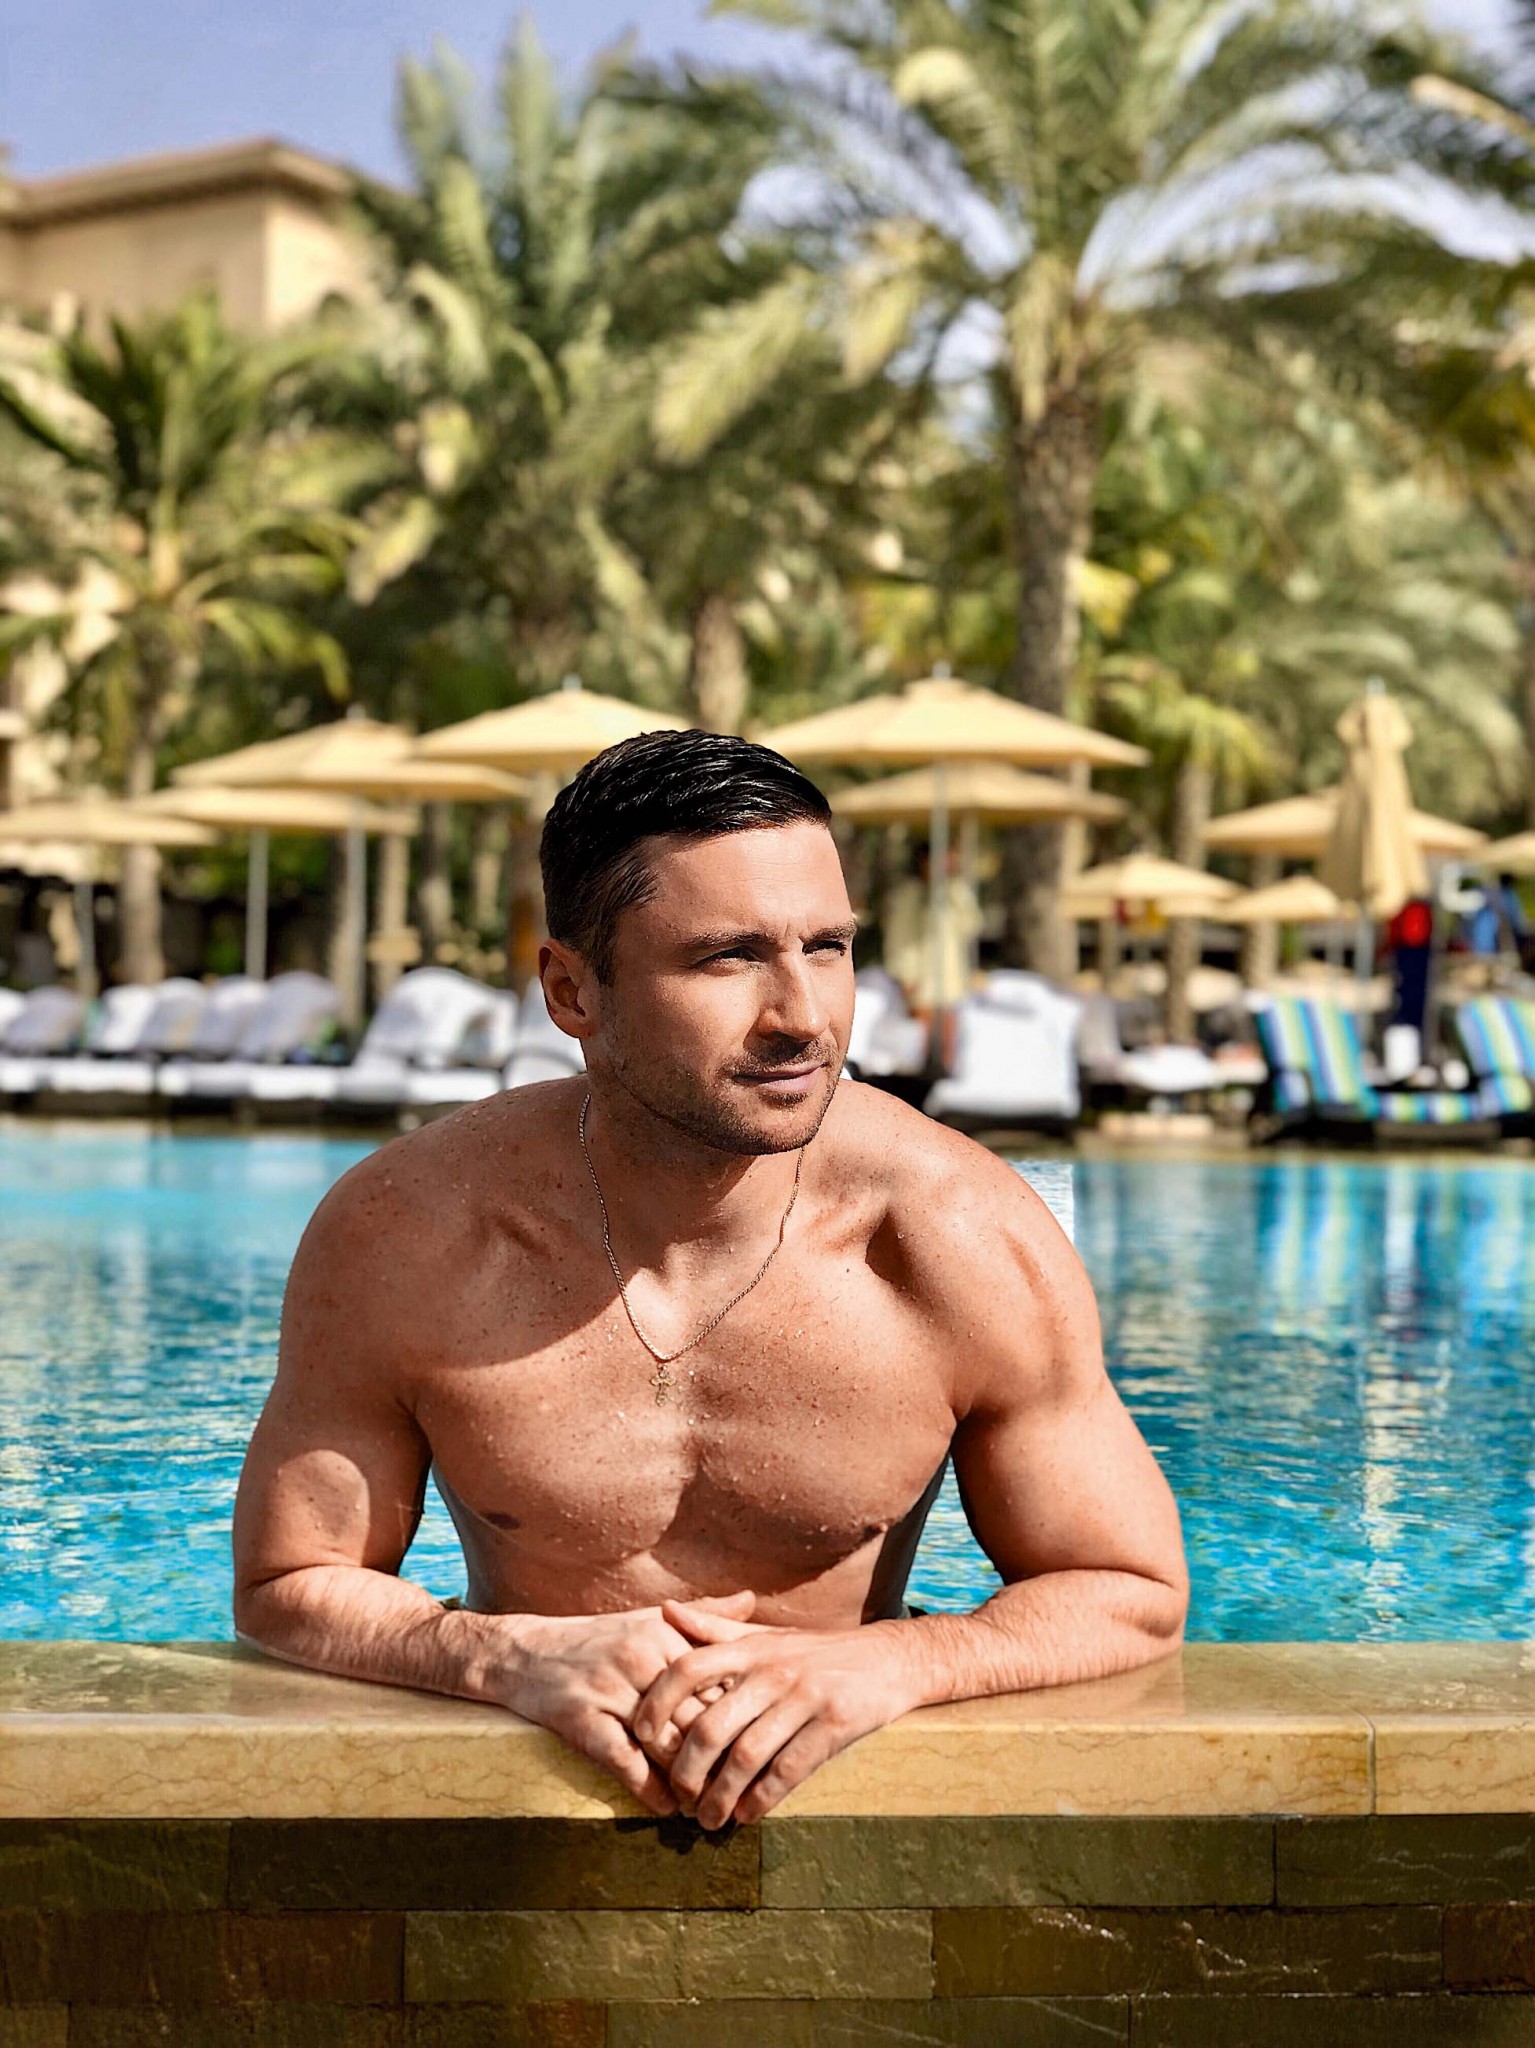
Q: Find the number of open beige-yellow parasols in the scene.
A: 10